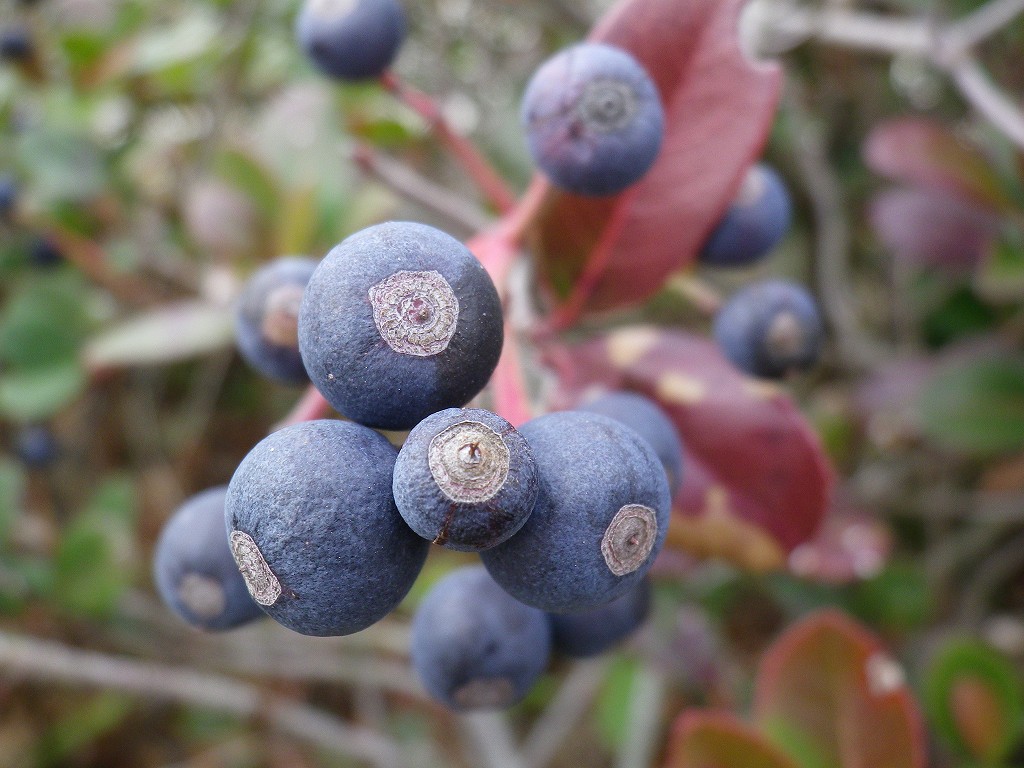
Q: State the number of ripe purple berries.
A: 13